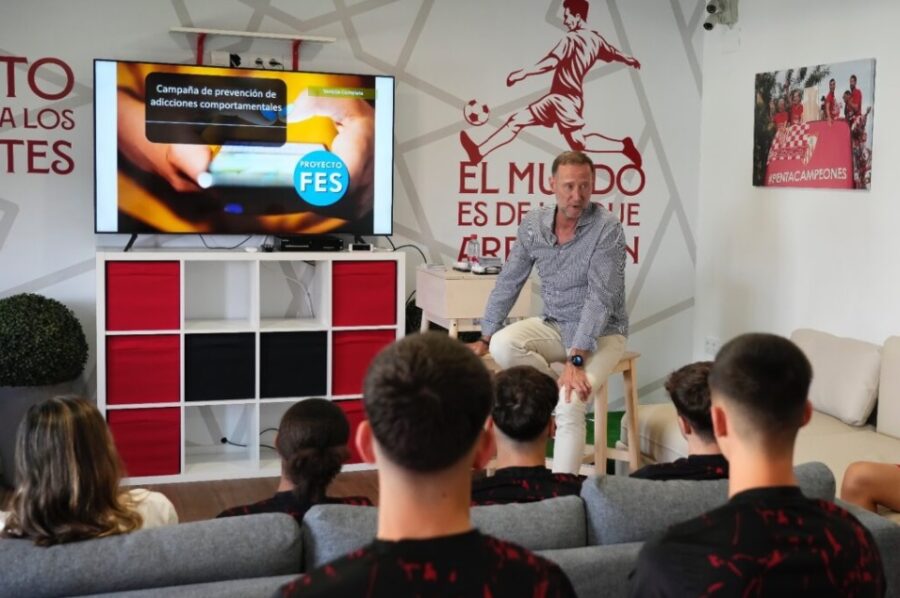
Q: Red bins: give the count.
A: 6